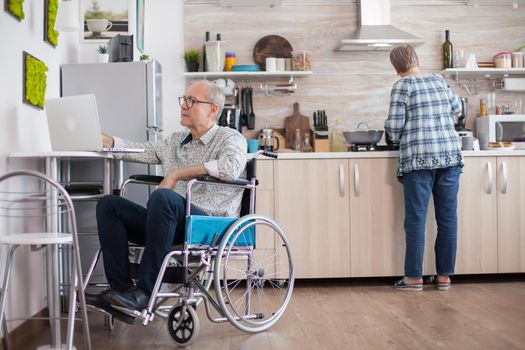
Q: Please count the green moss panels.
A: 3